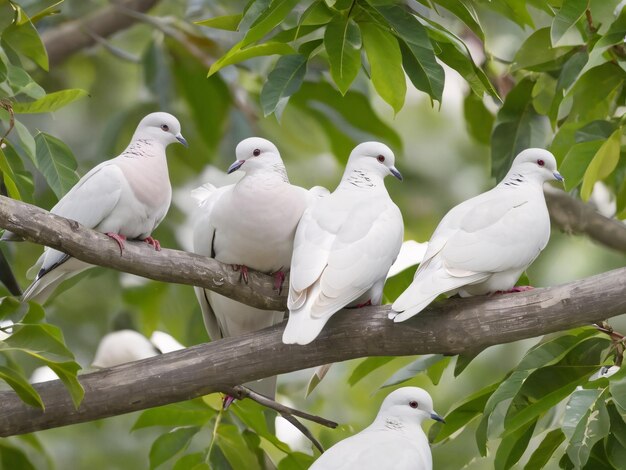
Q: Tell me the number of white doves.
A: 5